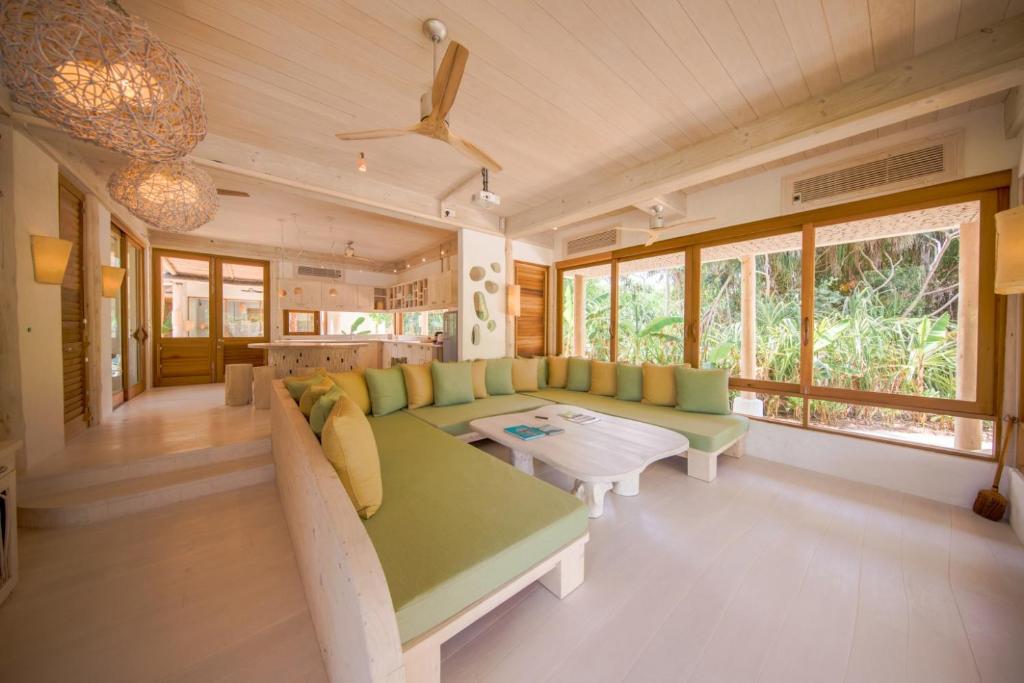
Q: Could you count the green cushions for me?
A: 9